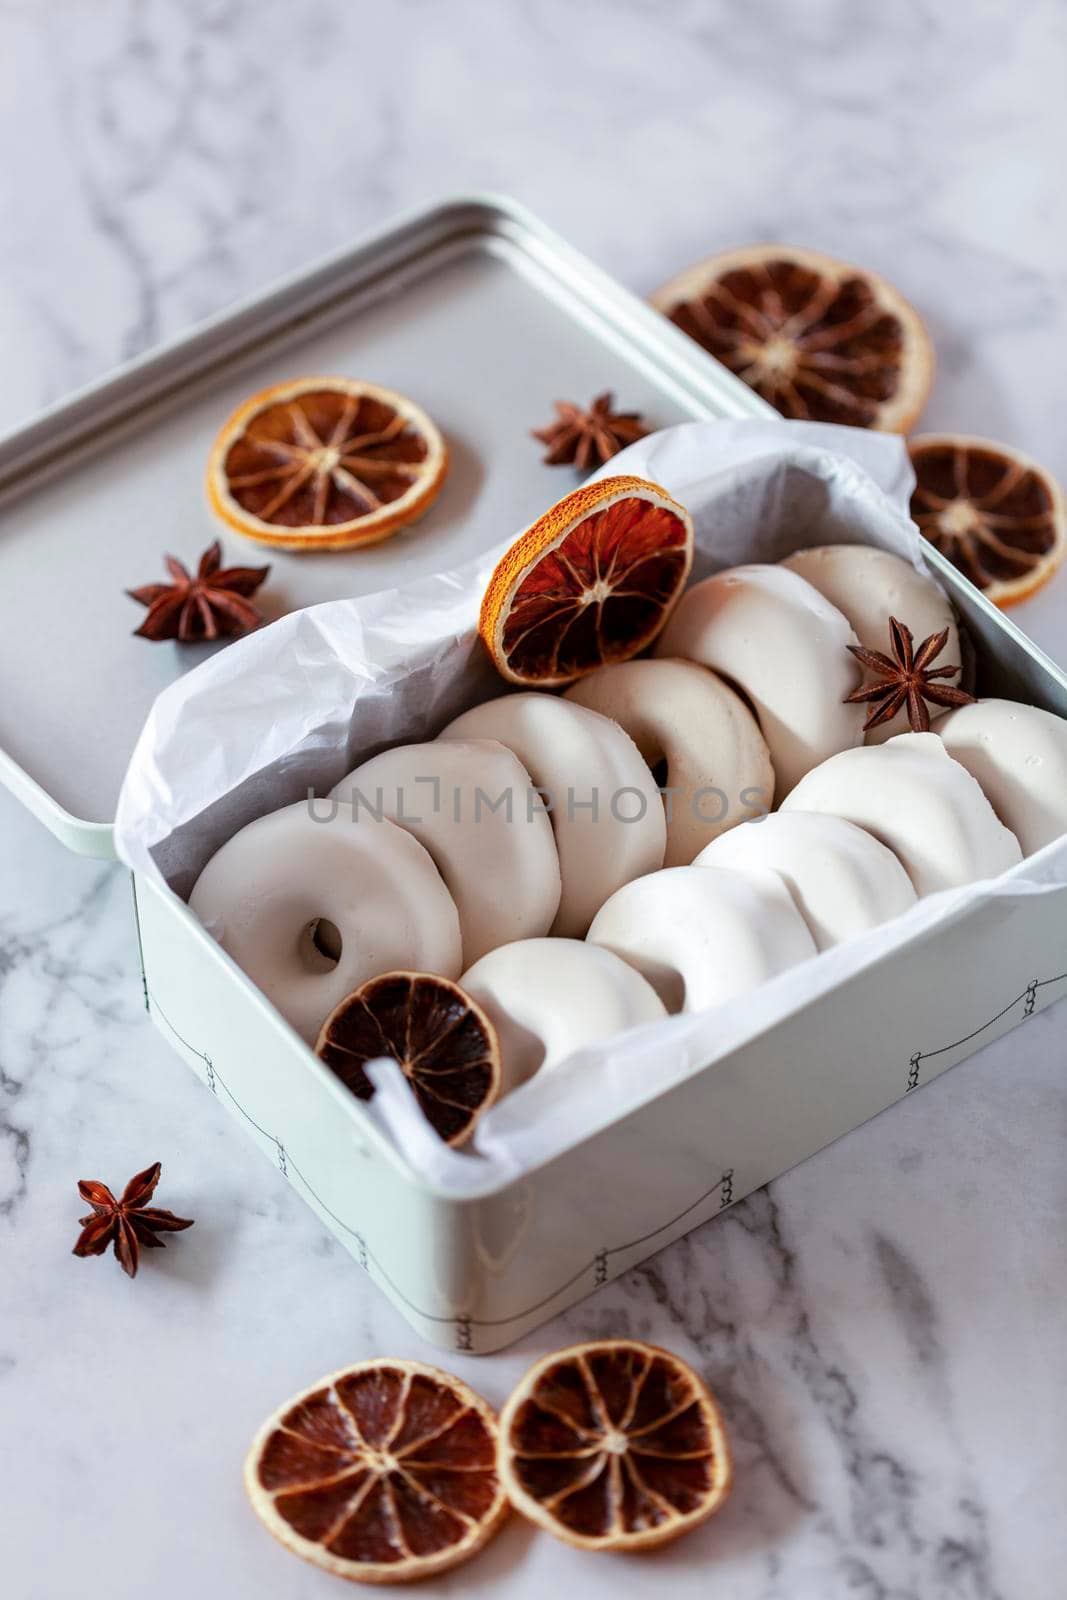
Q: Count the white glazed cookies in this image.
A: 11